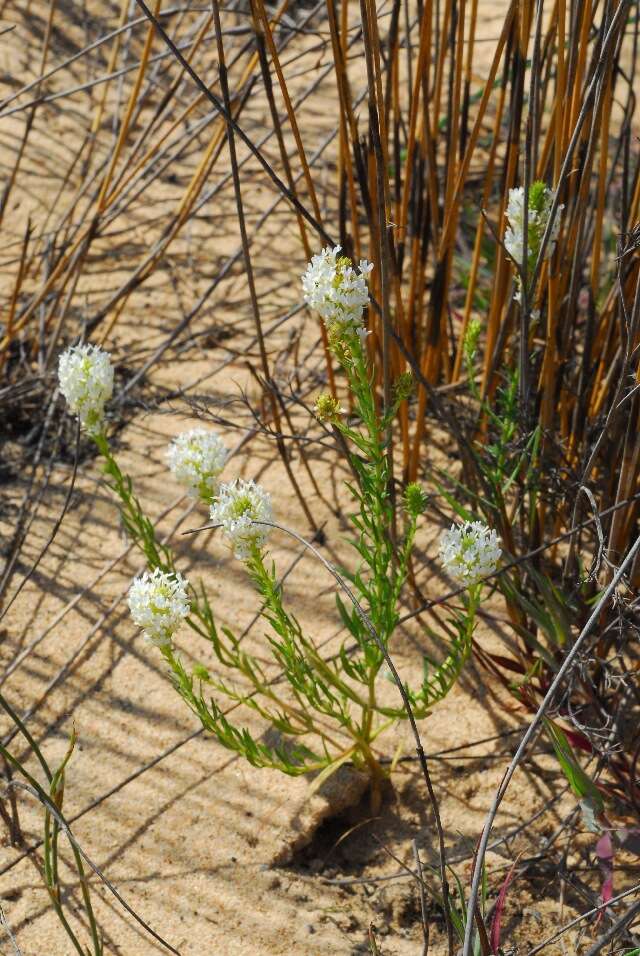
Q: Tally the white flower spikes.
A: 7